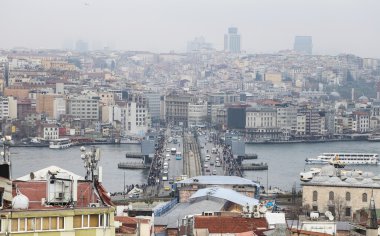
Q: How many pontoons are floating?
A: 4